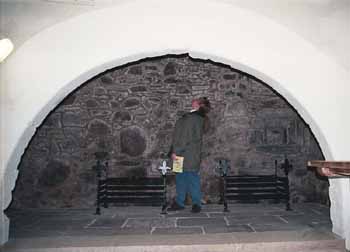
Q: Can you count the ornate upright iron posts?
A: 4